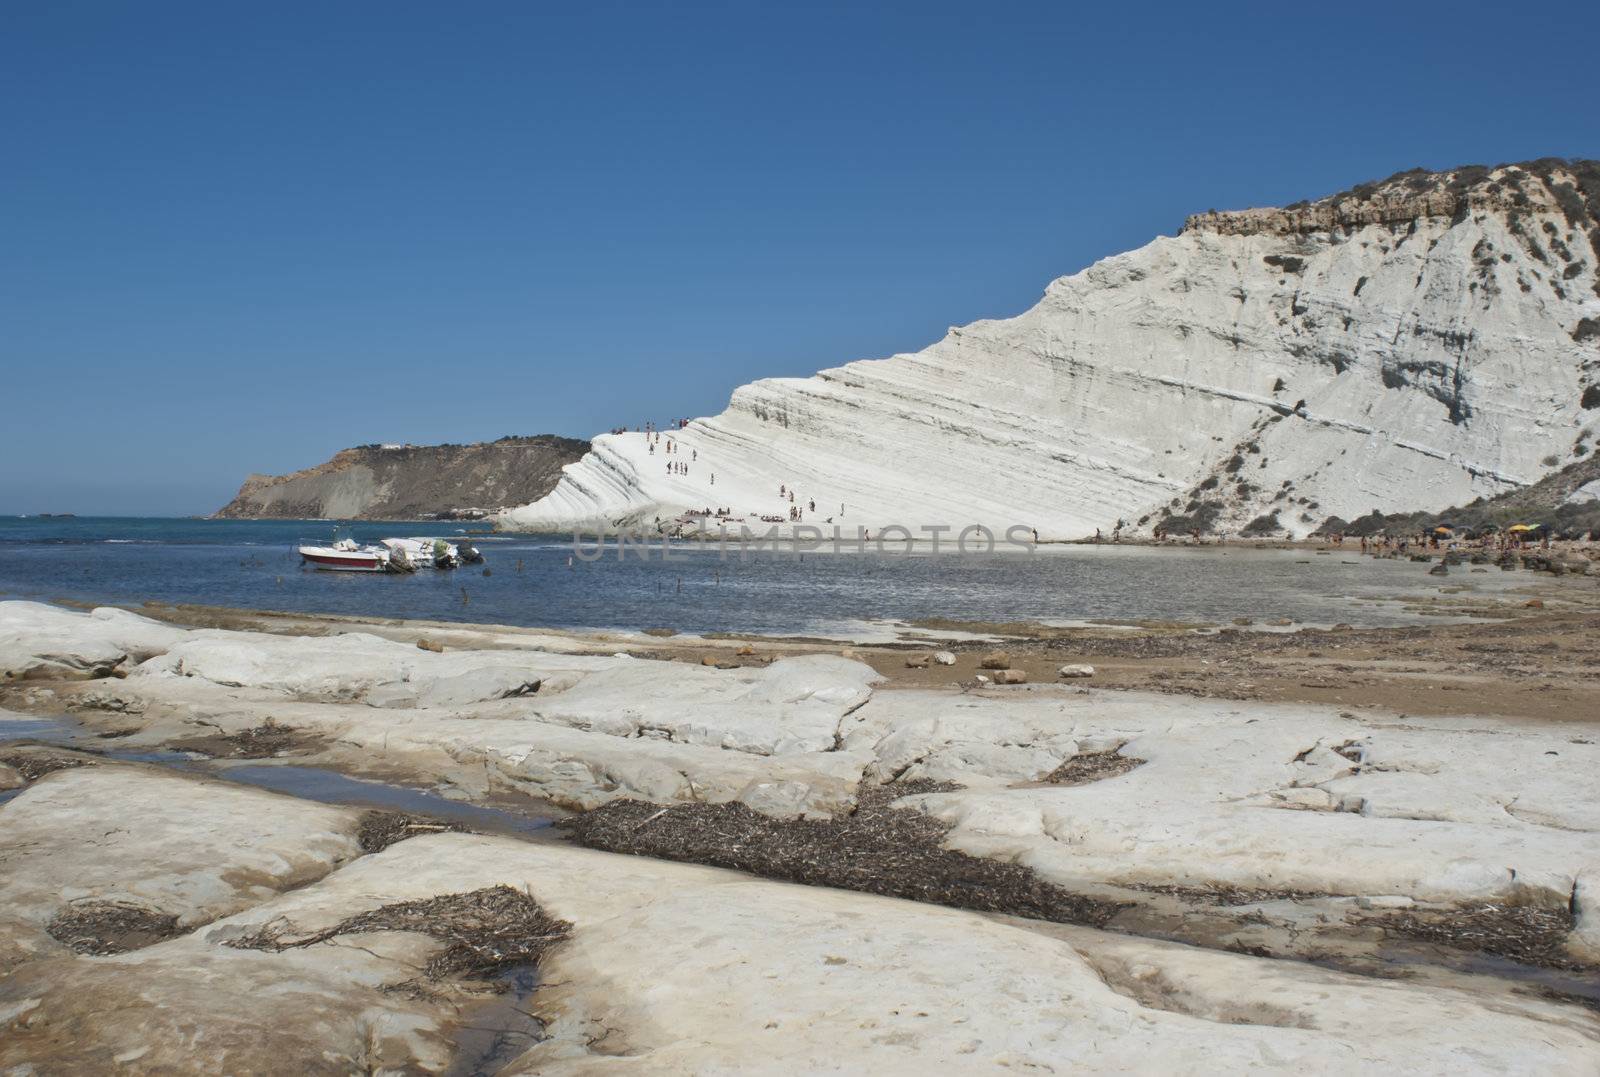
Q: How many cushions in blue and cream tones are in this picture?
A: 0